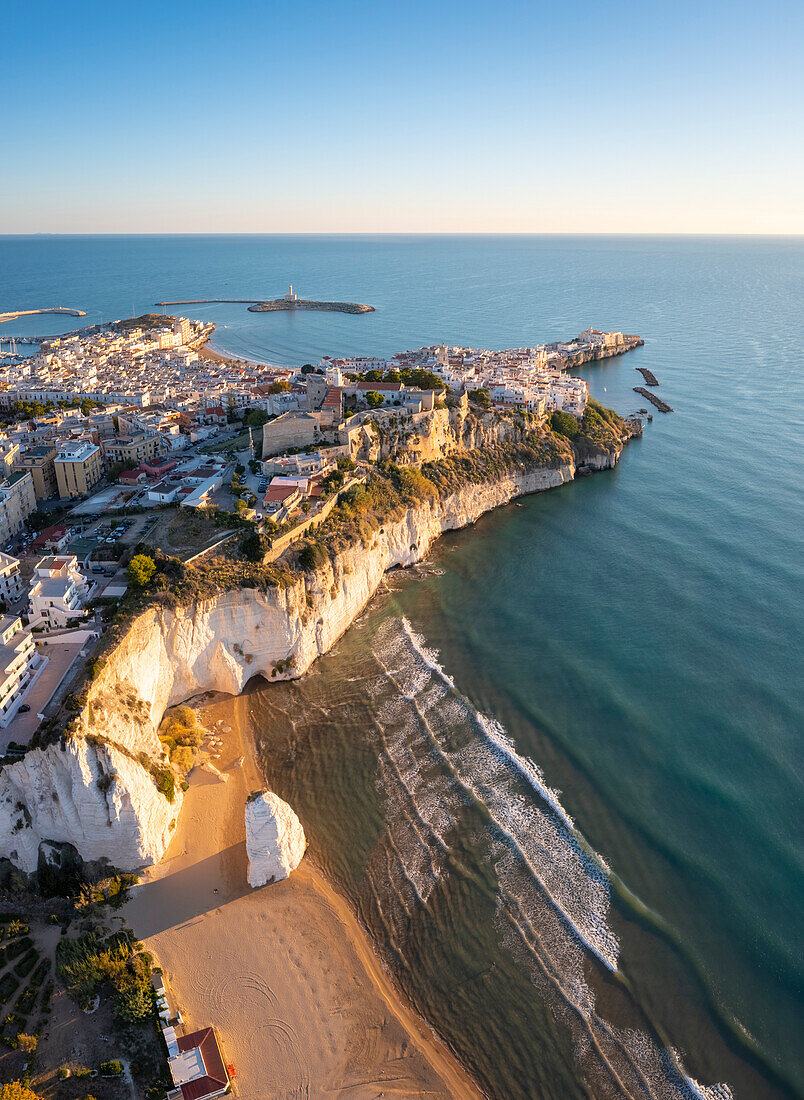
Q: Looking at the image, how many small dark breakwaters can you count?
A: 2